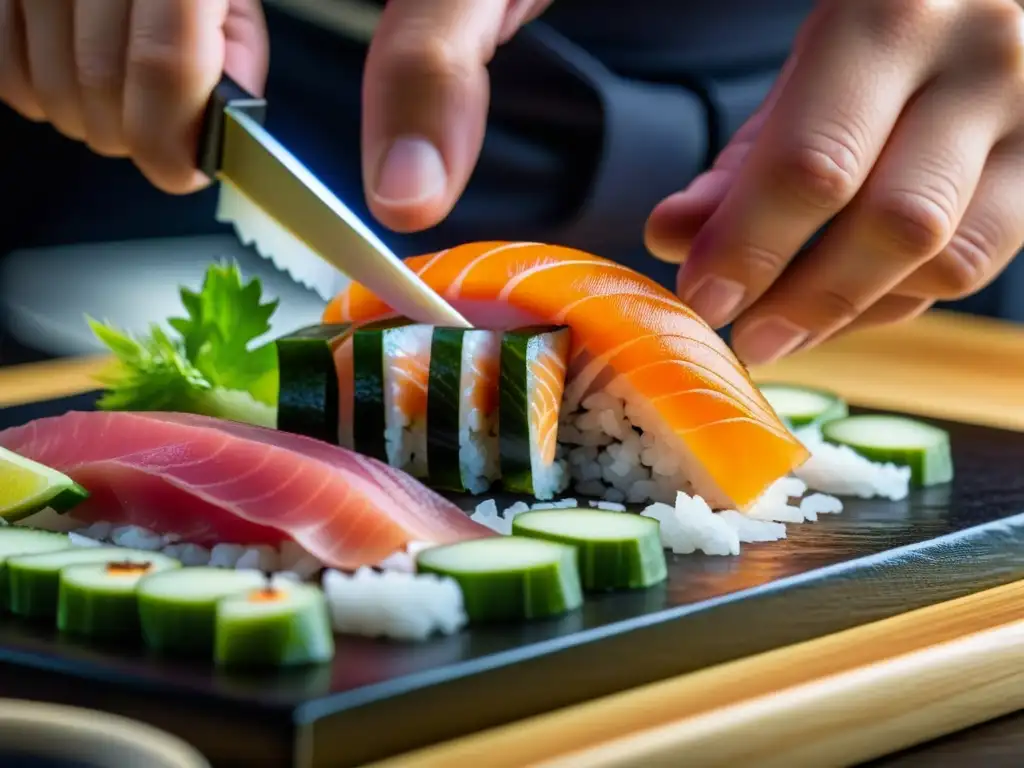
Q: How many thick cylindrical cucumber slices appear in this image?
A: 9